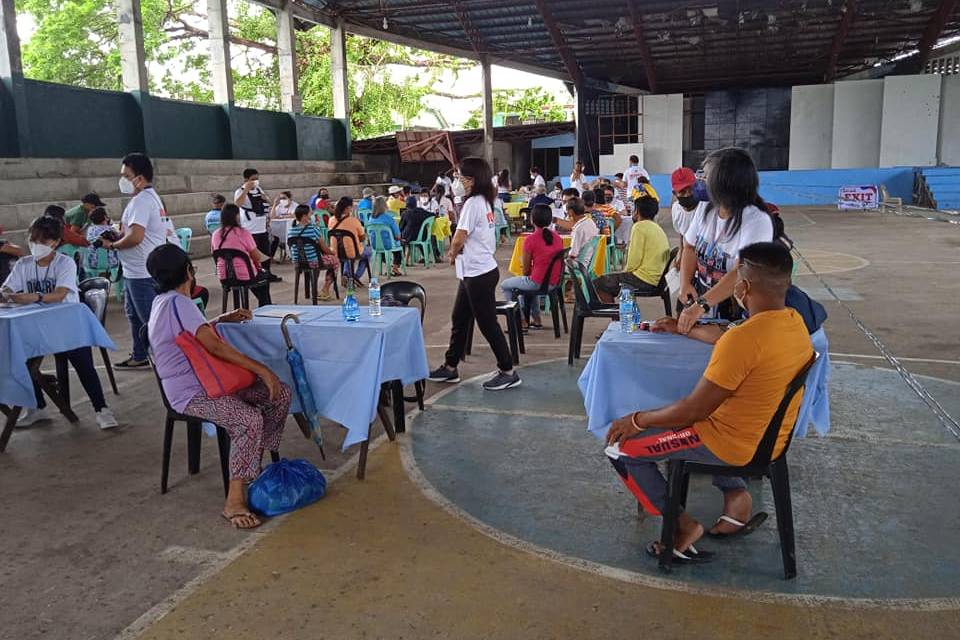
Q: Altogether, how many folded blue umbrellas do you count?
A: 1